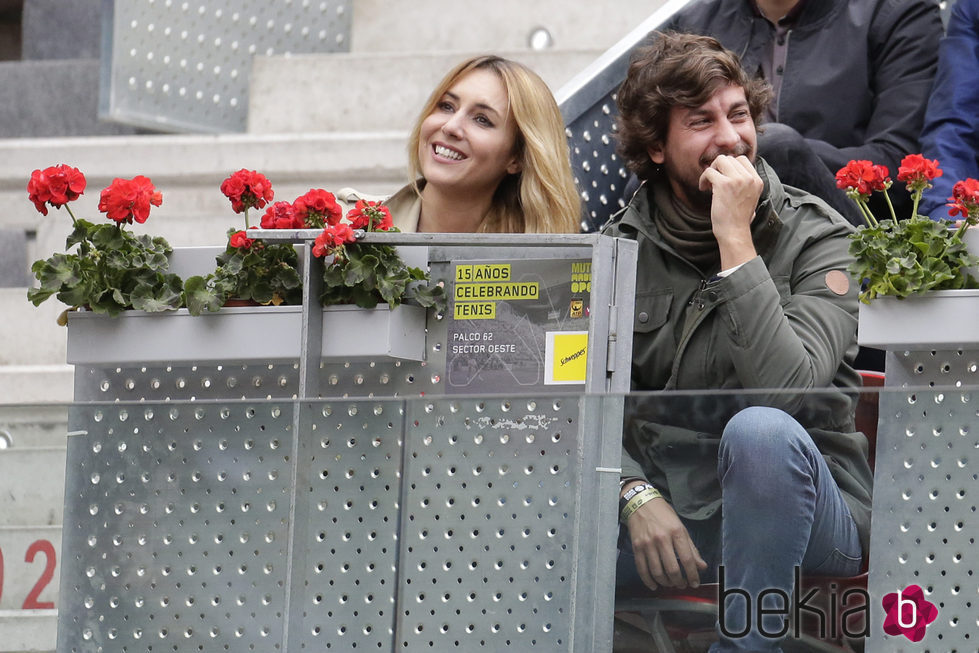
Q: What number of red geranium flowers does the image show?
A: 11